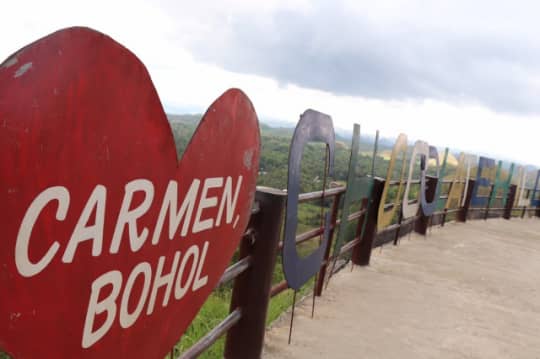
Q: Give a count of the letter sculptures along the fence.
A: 13